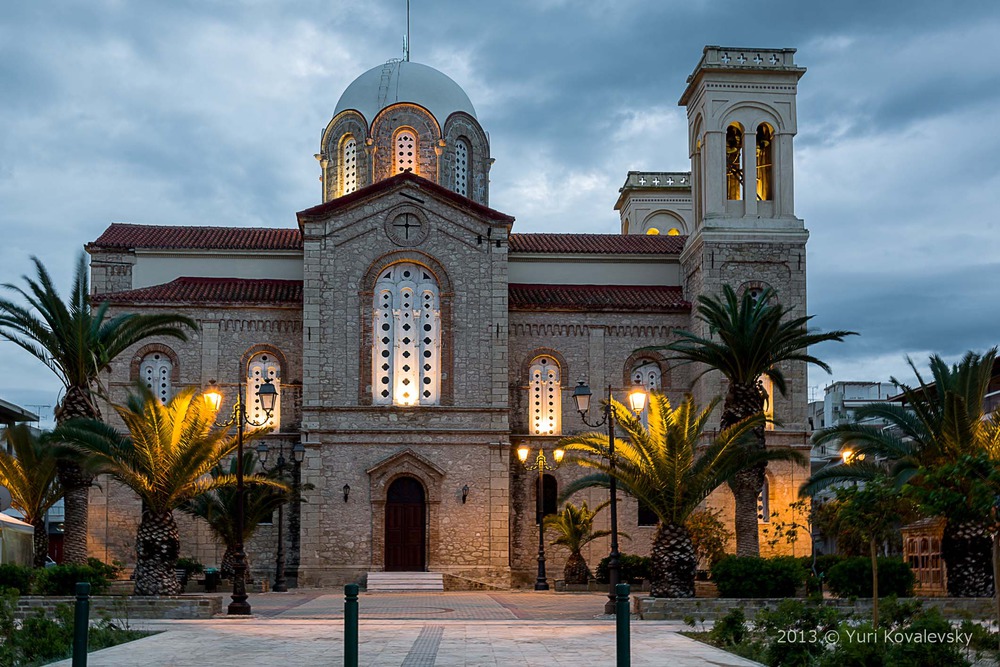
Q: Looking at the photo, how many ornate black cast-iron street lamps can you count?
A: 4